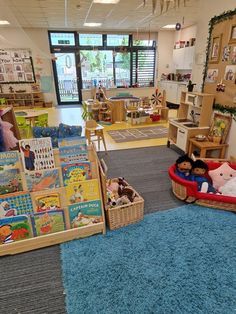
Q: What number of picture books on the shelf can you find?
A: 12